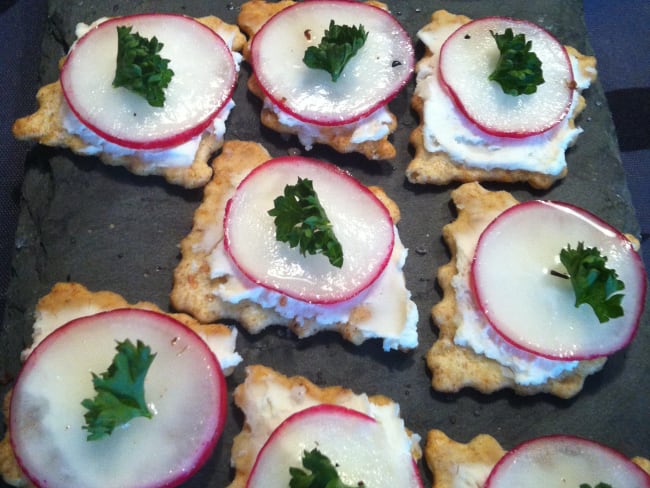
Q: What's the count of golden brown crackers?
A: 8